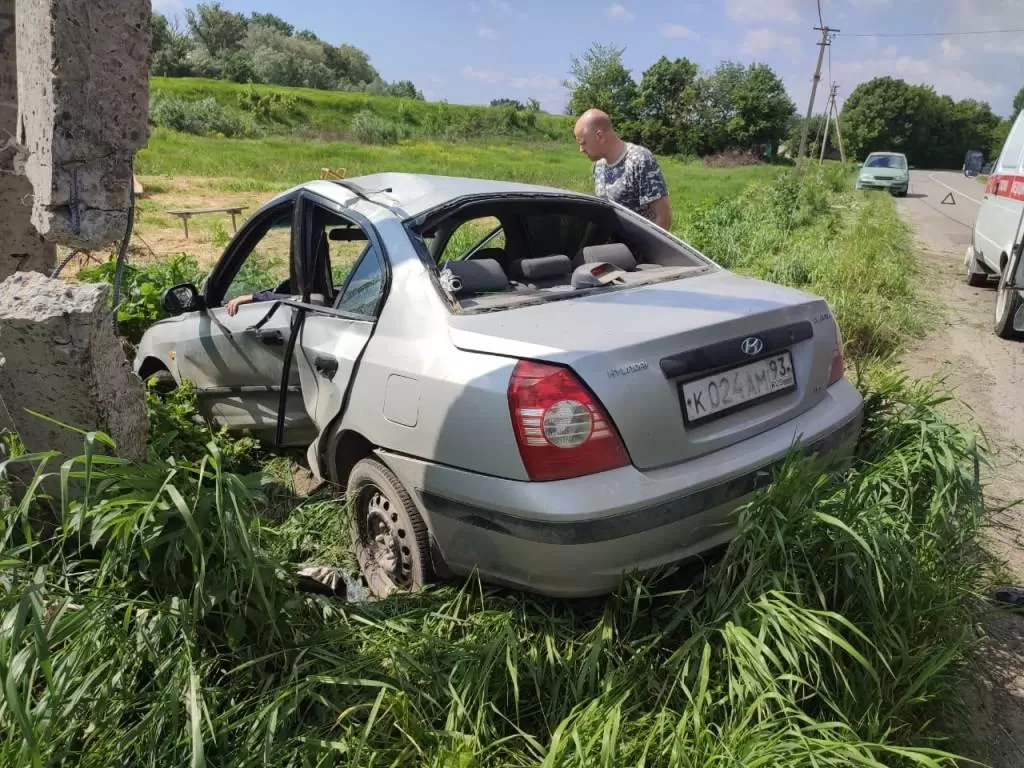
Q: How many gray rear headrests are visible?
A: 3